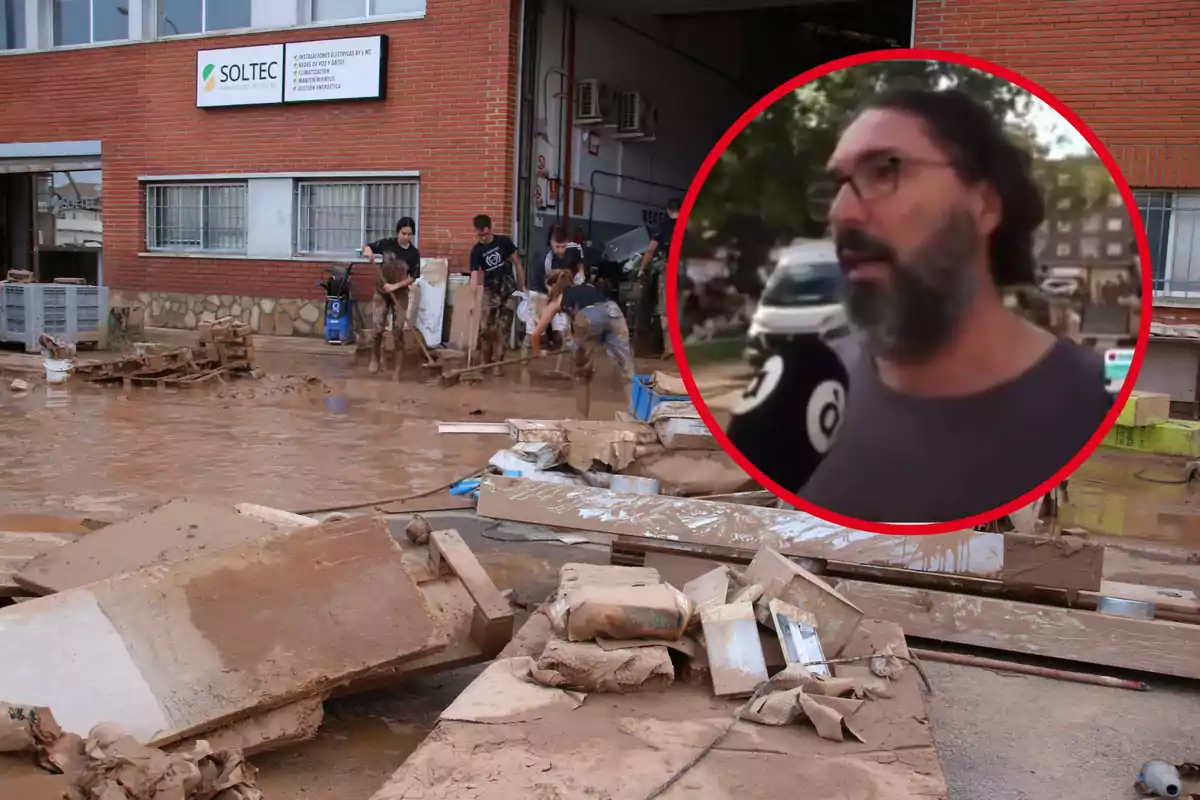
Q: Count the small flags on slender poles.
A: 0